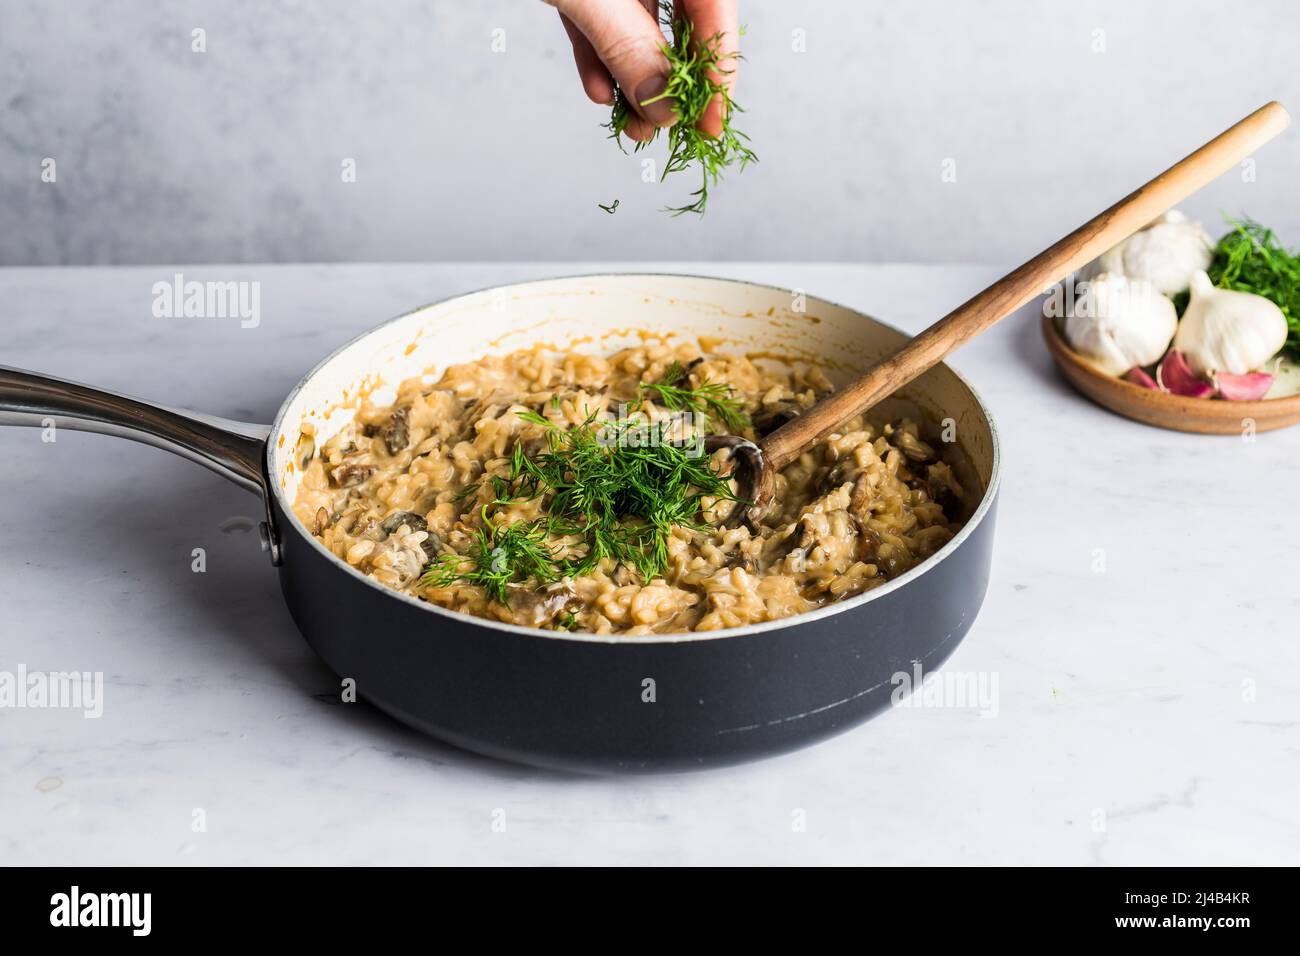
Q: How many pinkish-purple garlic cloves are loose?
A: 3